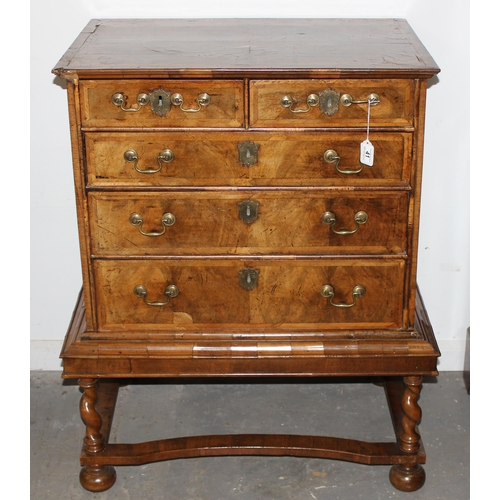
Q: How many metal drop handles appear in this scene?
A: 10